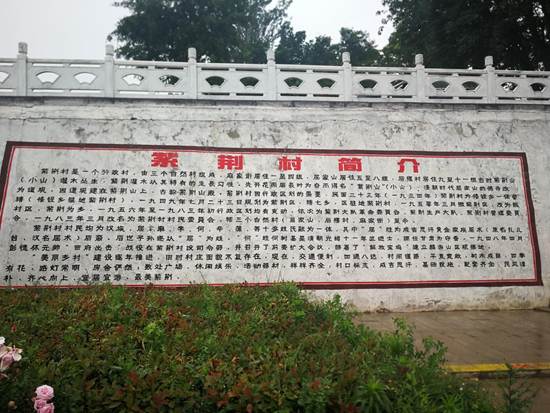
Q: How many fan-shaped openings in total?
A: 15